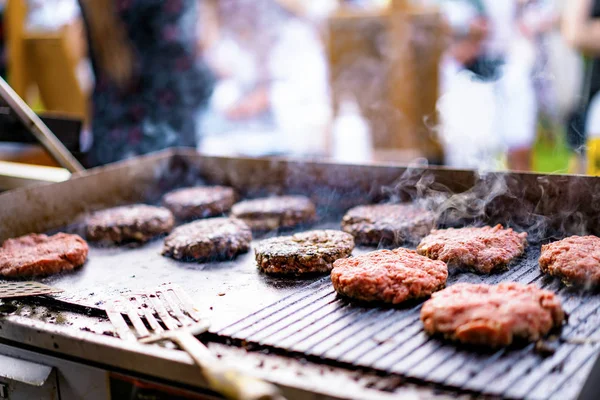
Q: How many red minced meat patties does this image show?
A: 5